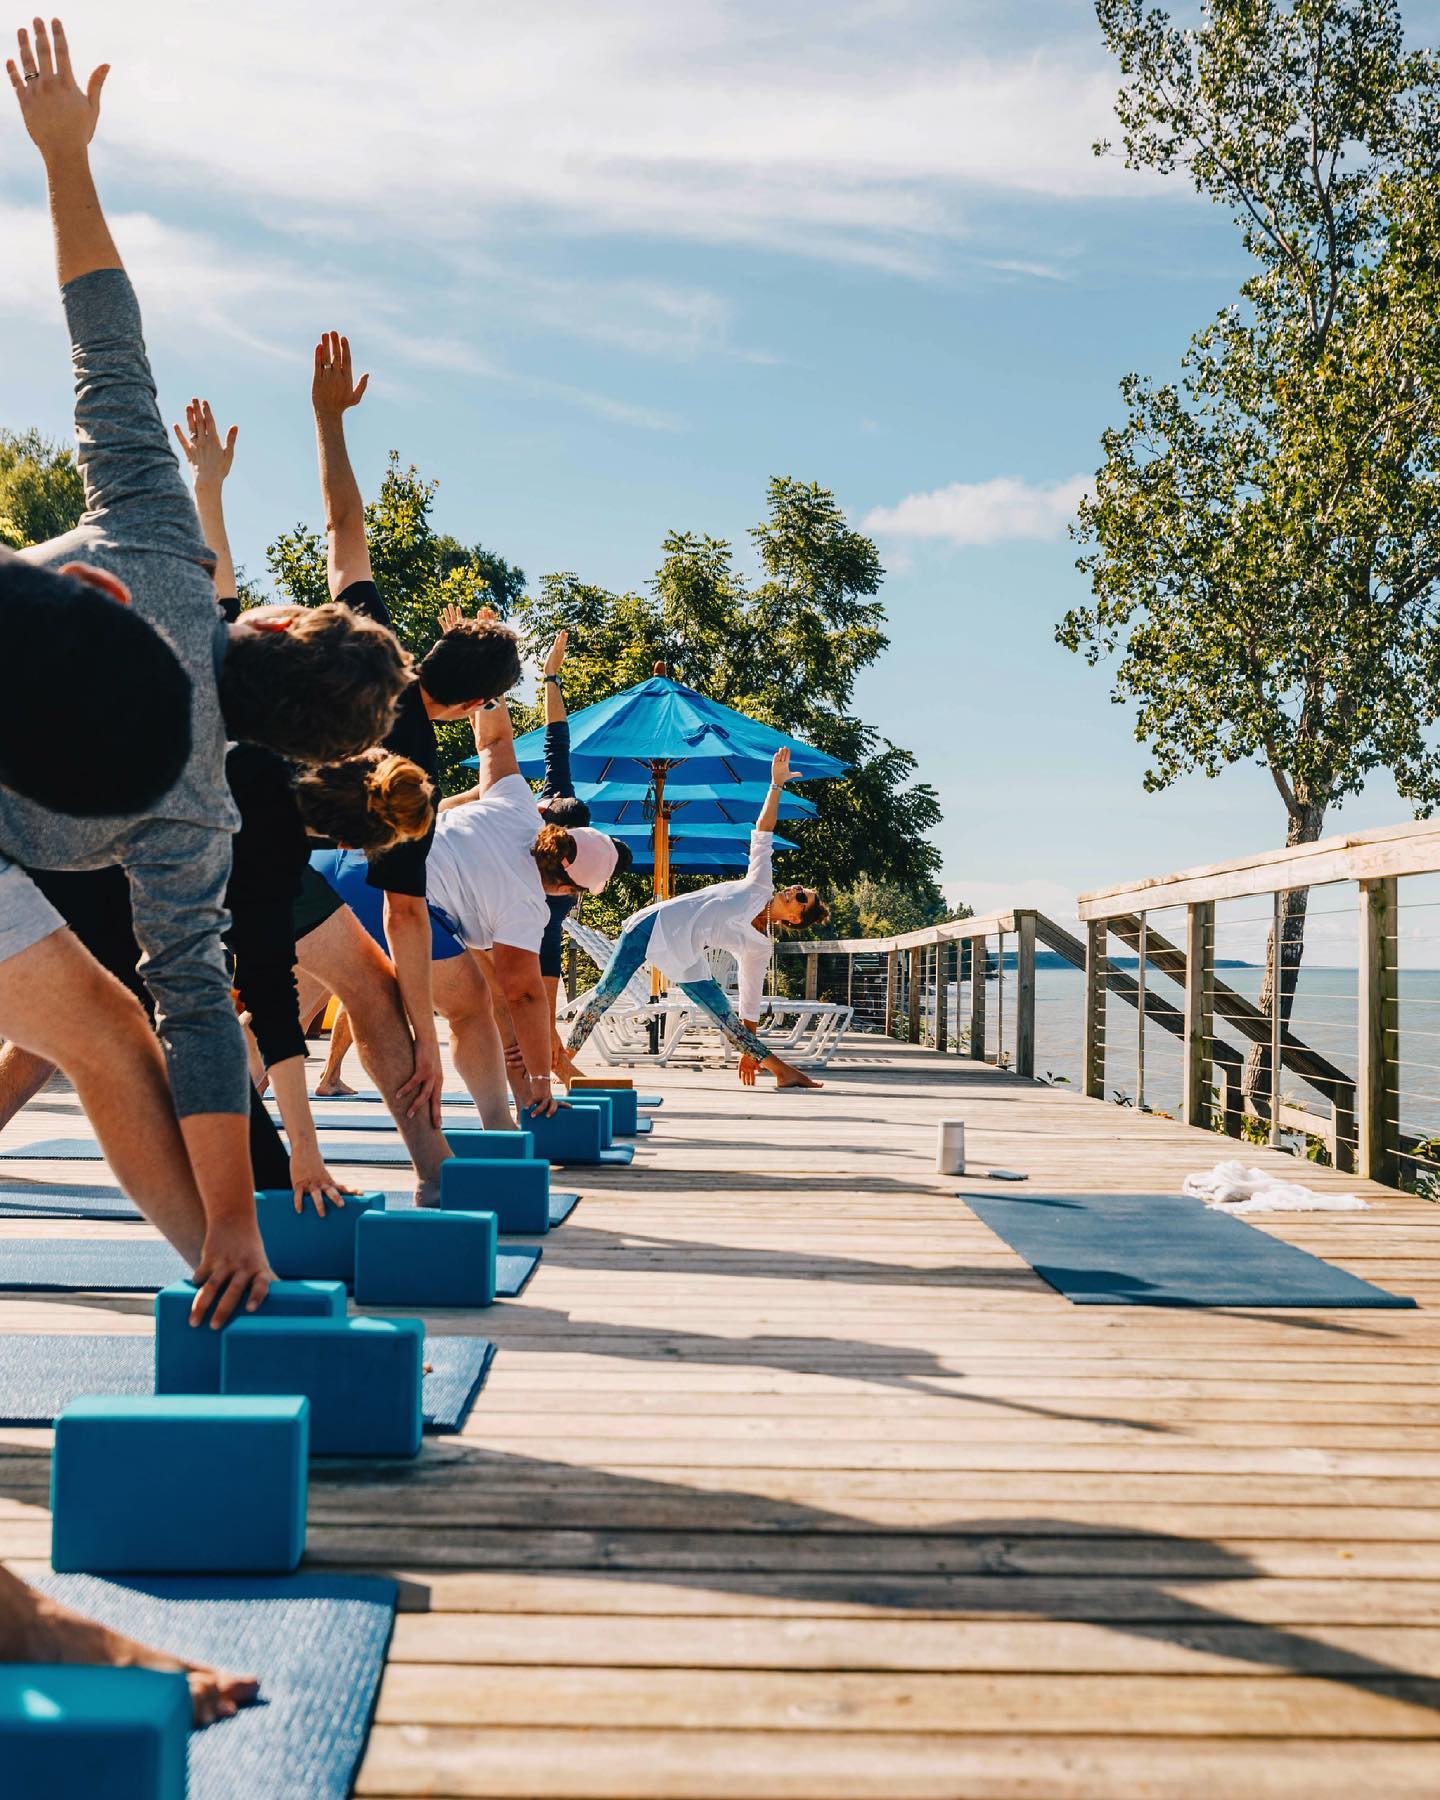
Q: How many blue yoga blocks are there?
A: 11